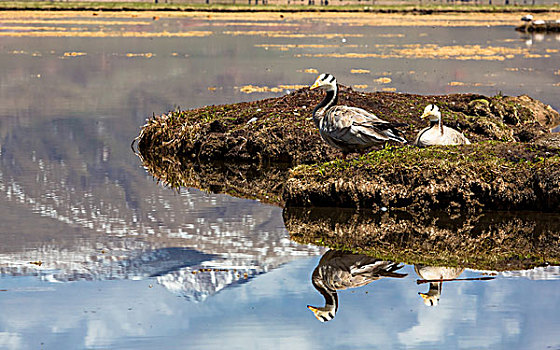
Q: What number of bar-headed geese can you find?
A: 2